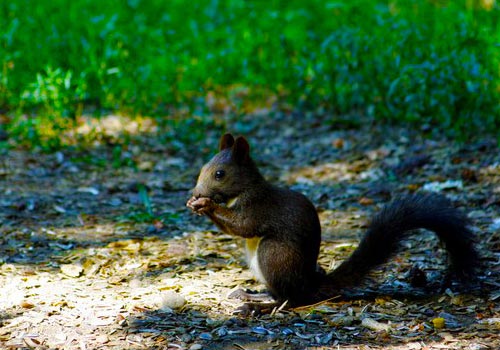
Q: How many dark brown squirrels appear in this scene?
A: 1